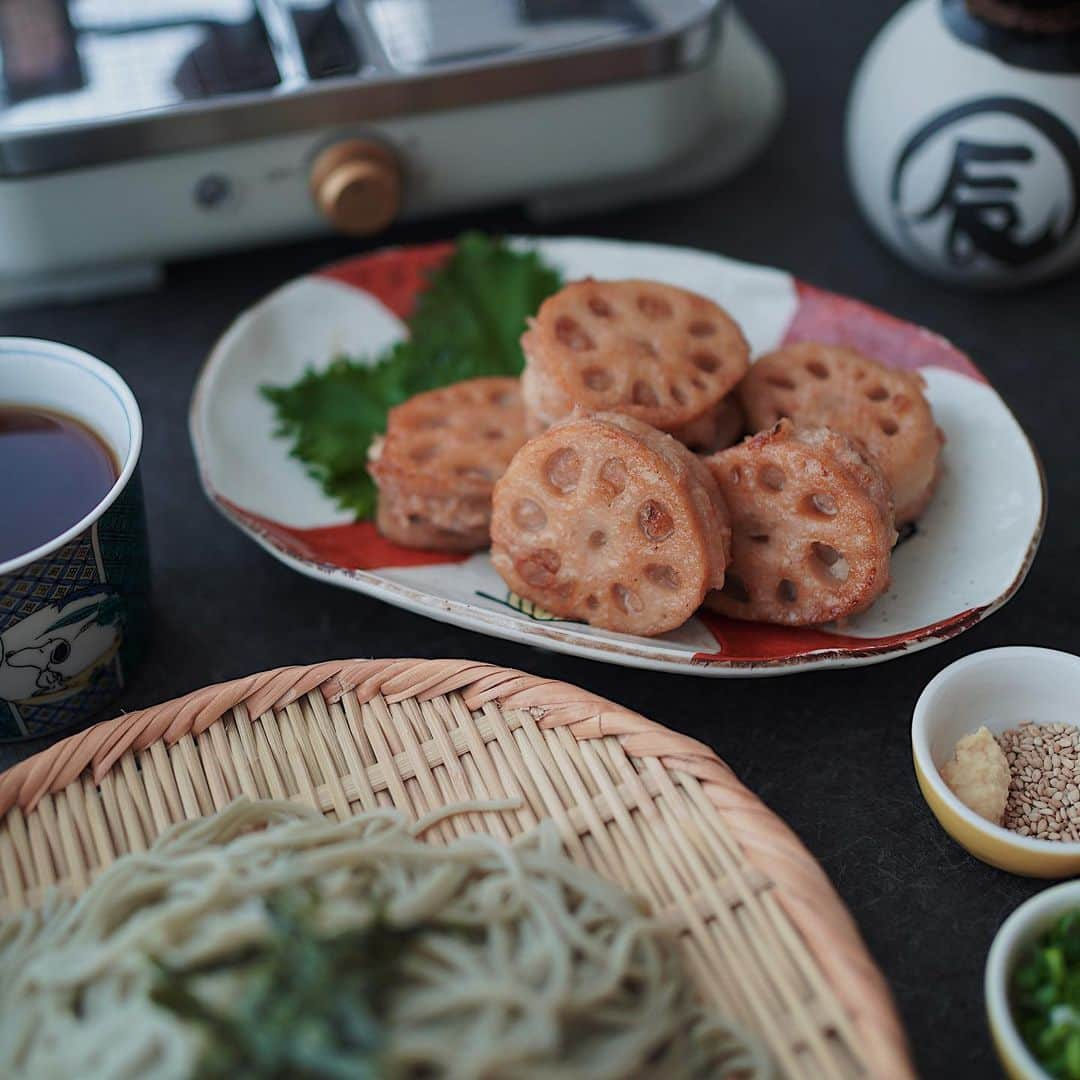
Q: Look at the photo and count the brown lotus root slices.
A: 5